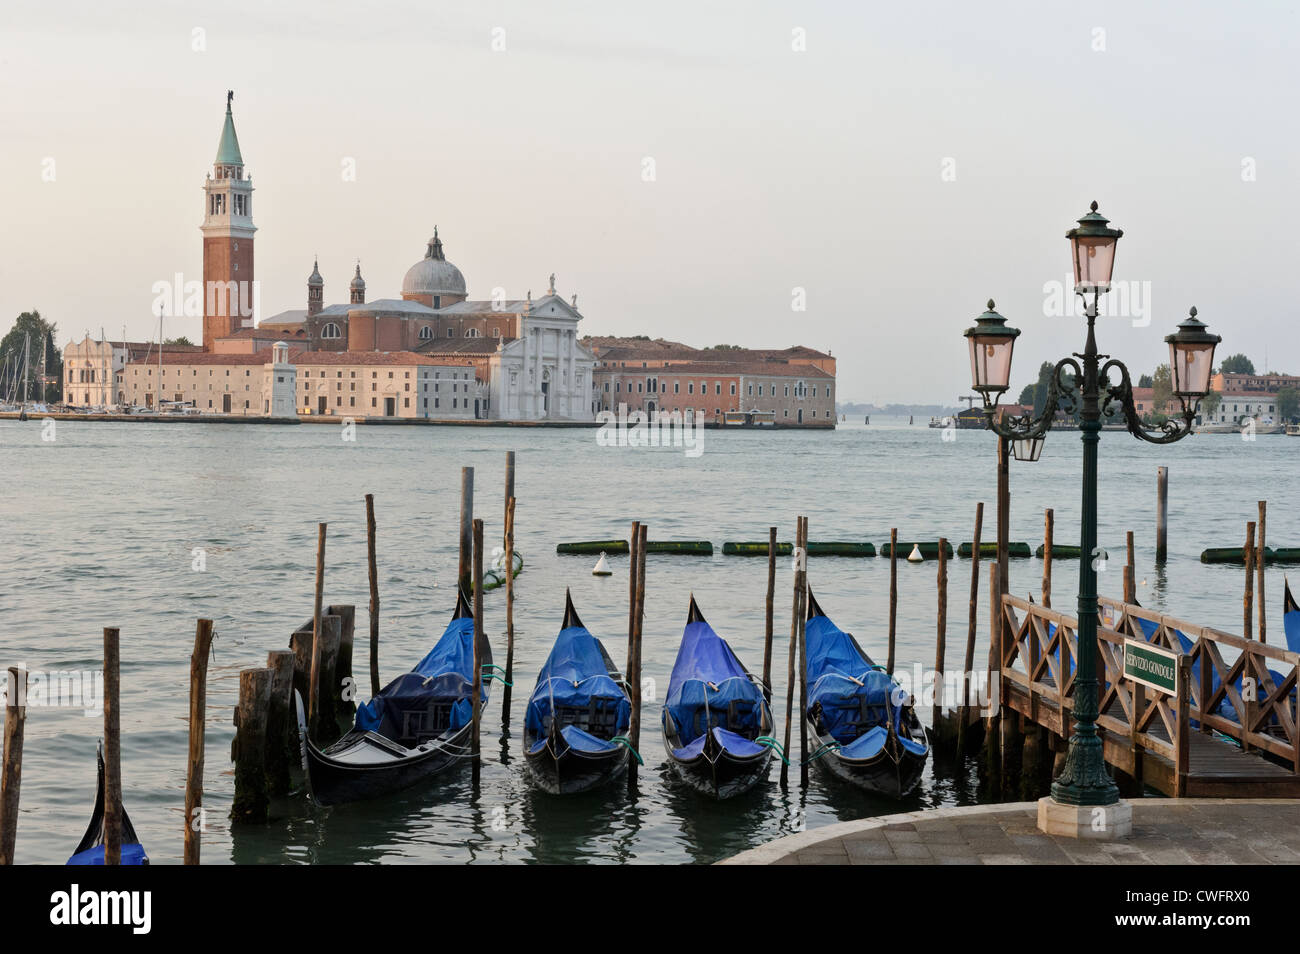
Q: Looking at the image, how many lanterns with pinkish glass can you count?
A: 3